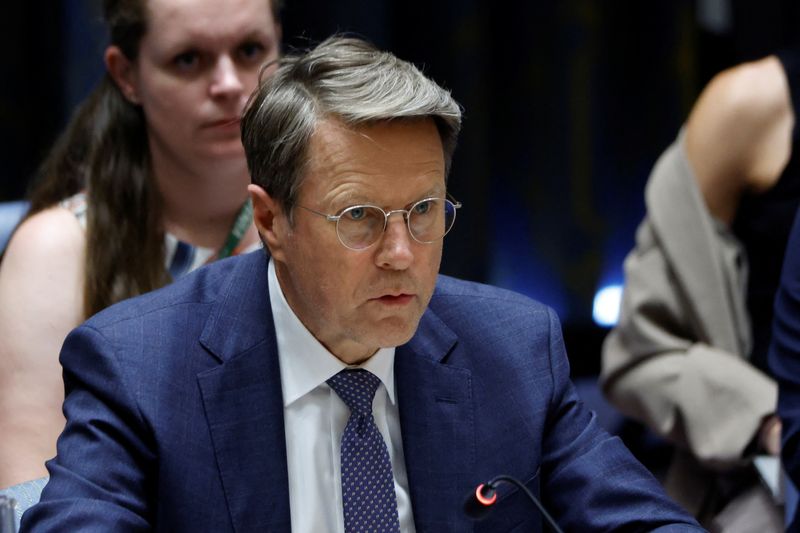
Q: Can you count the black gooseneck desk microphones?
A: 1